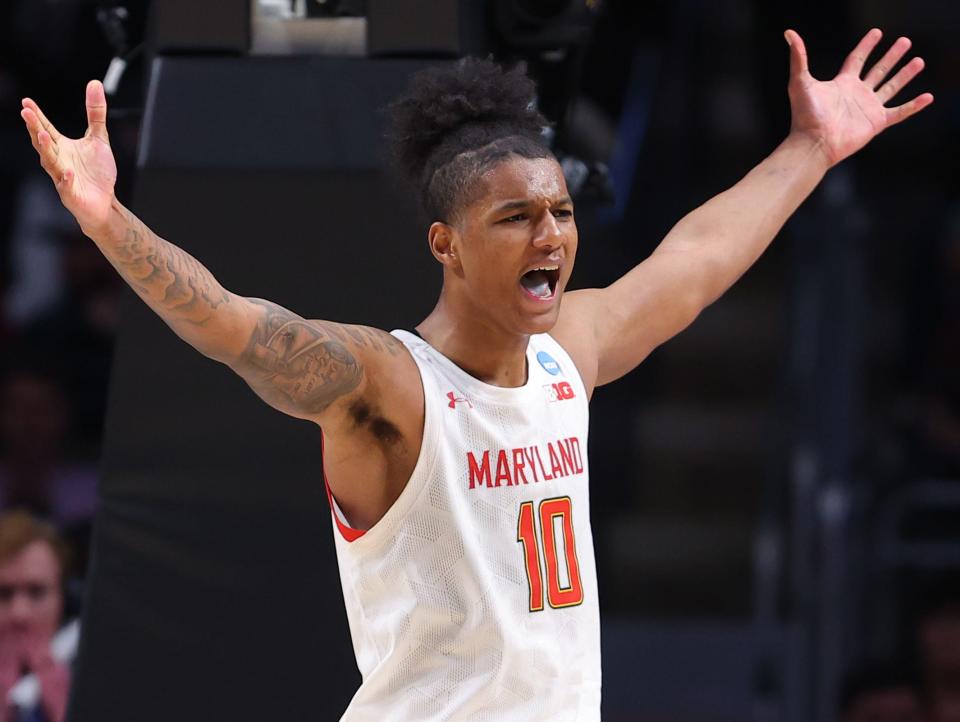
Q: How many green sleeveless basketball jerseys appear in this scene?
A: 0